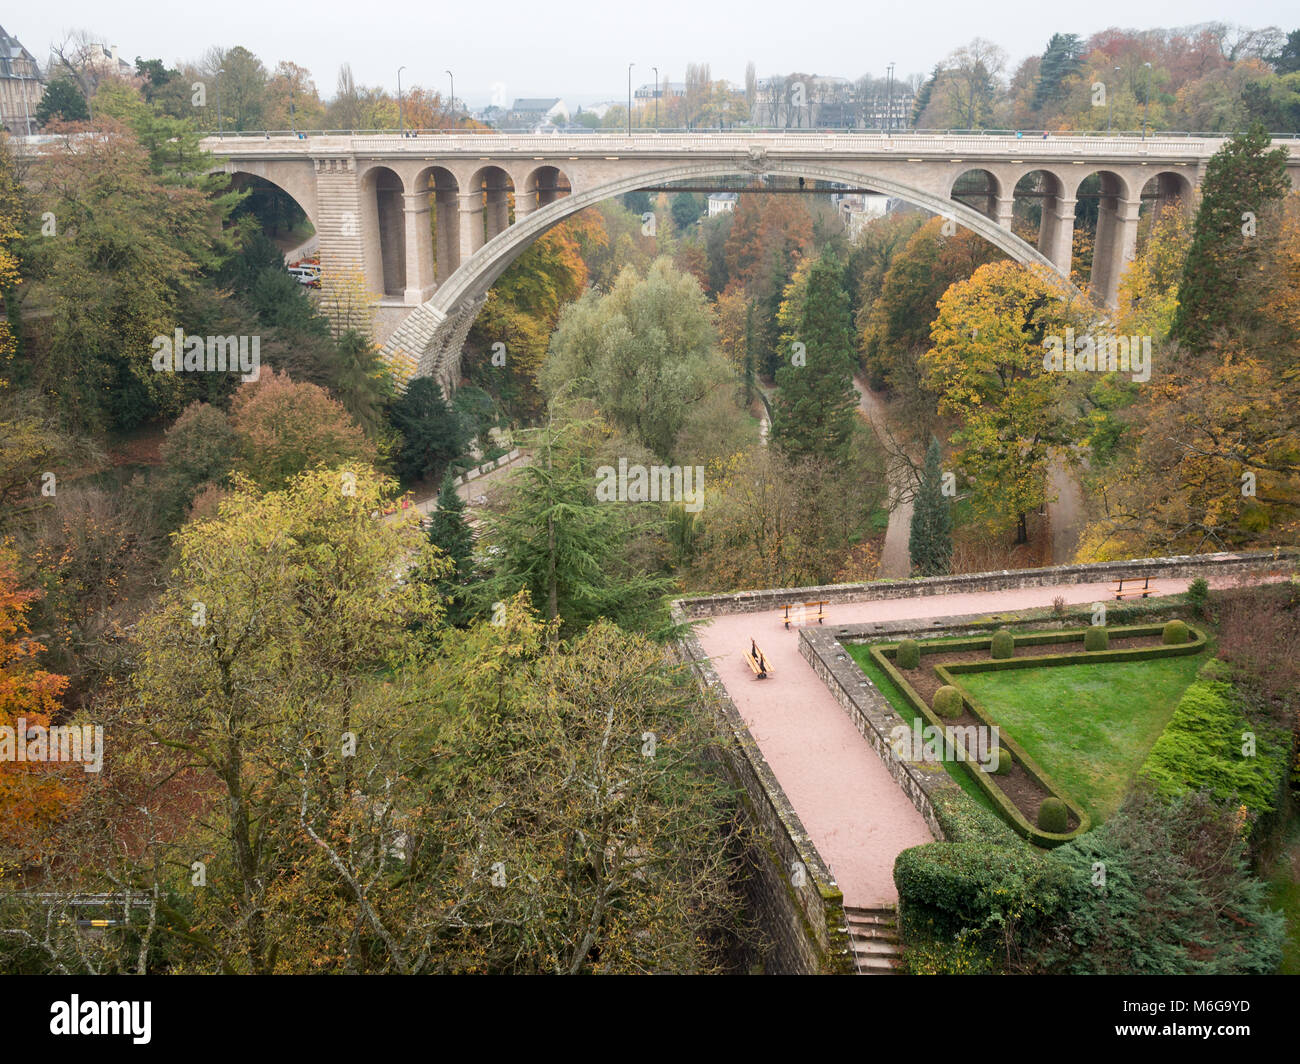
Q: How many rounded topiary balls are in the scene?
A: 7